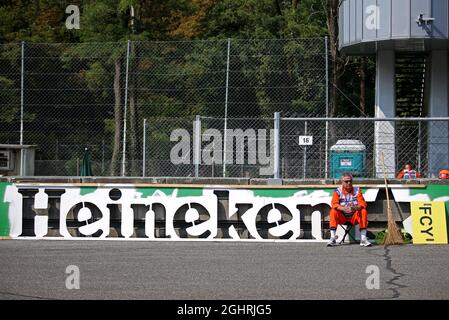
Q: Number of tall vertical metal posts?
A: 4